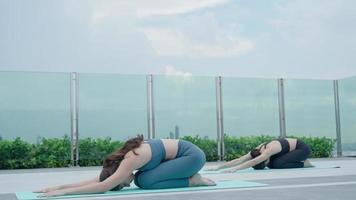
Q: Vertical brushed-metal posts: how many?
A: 5